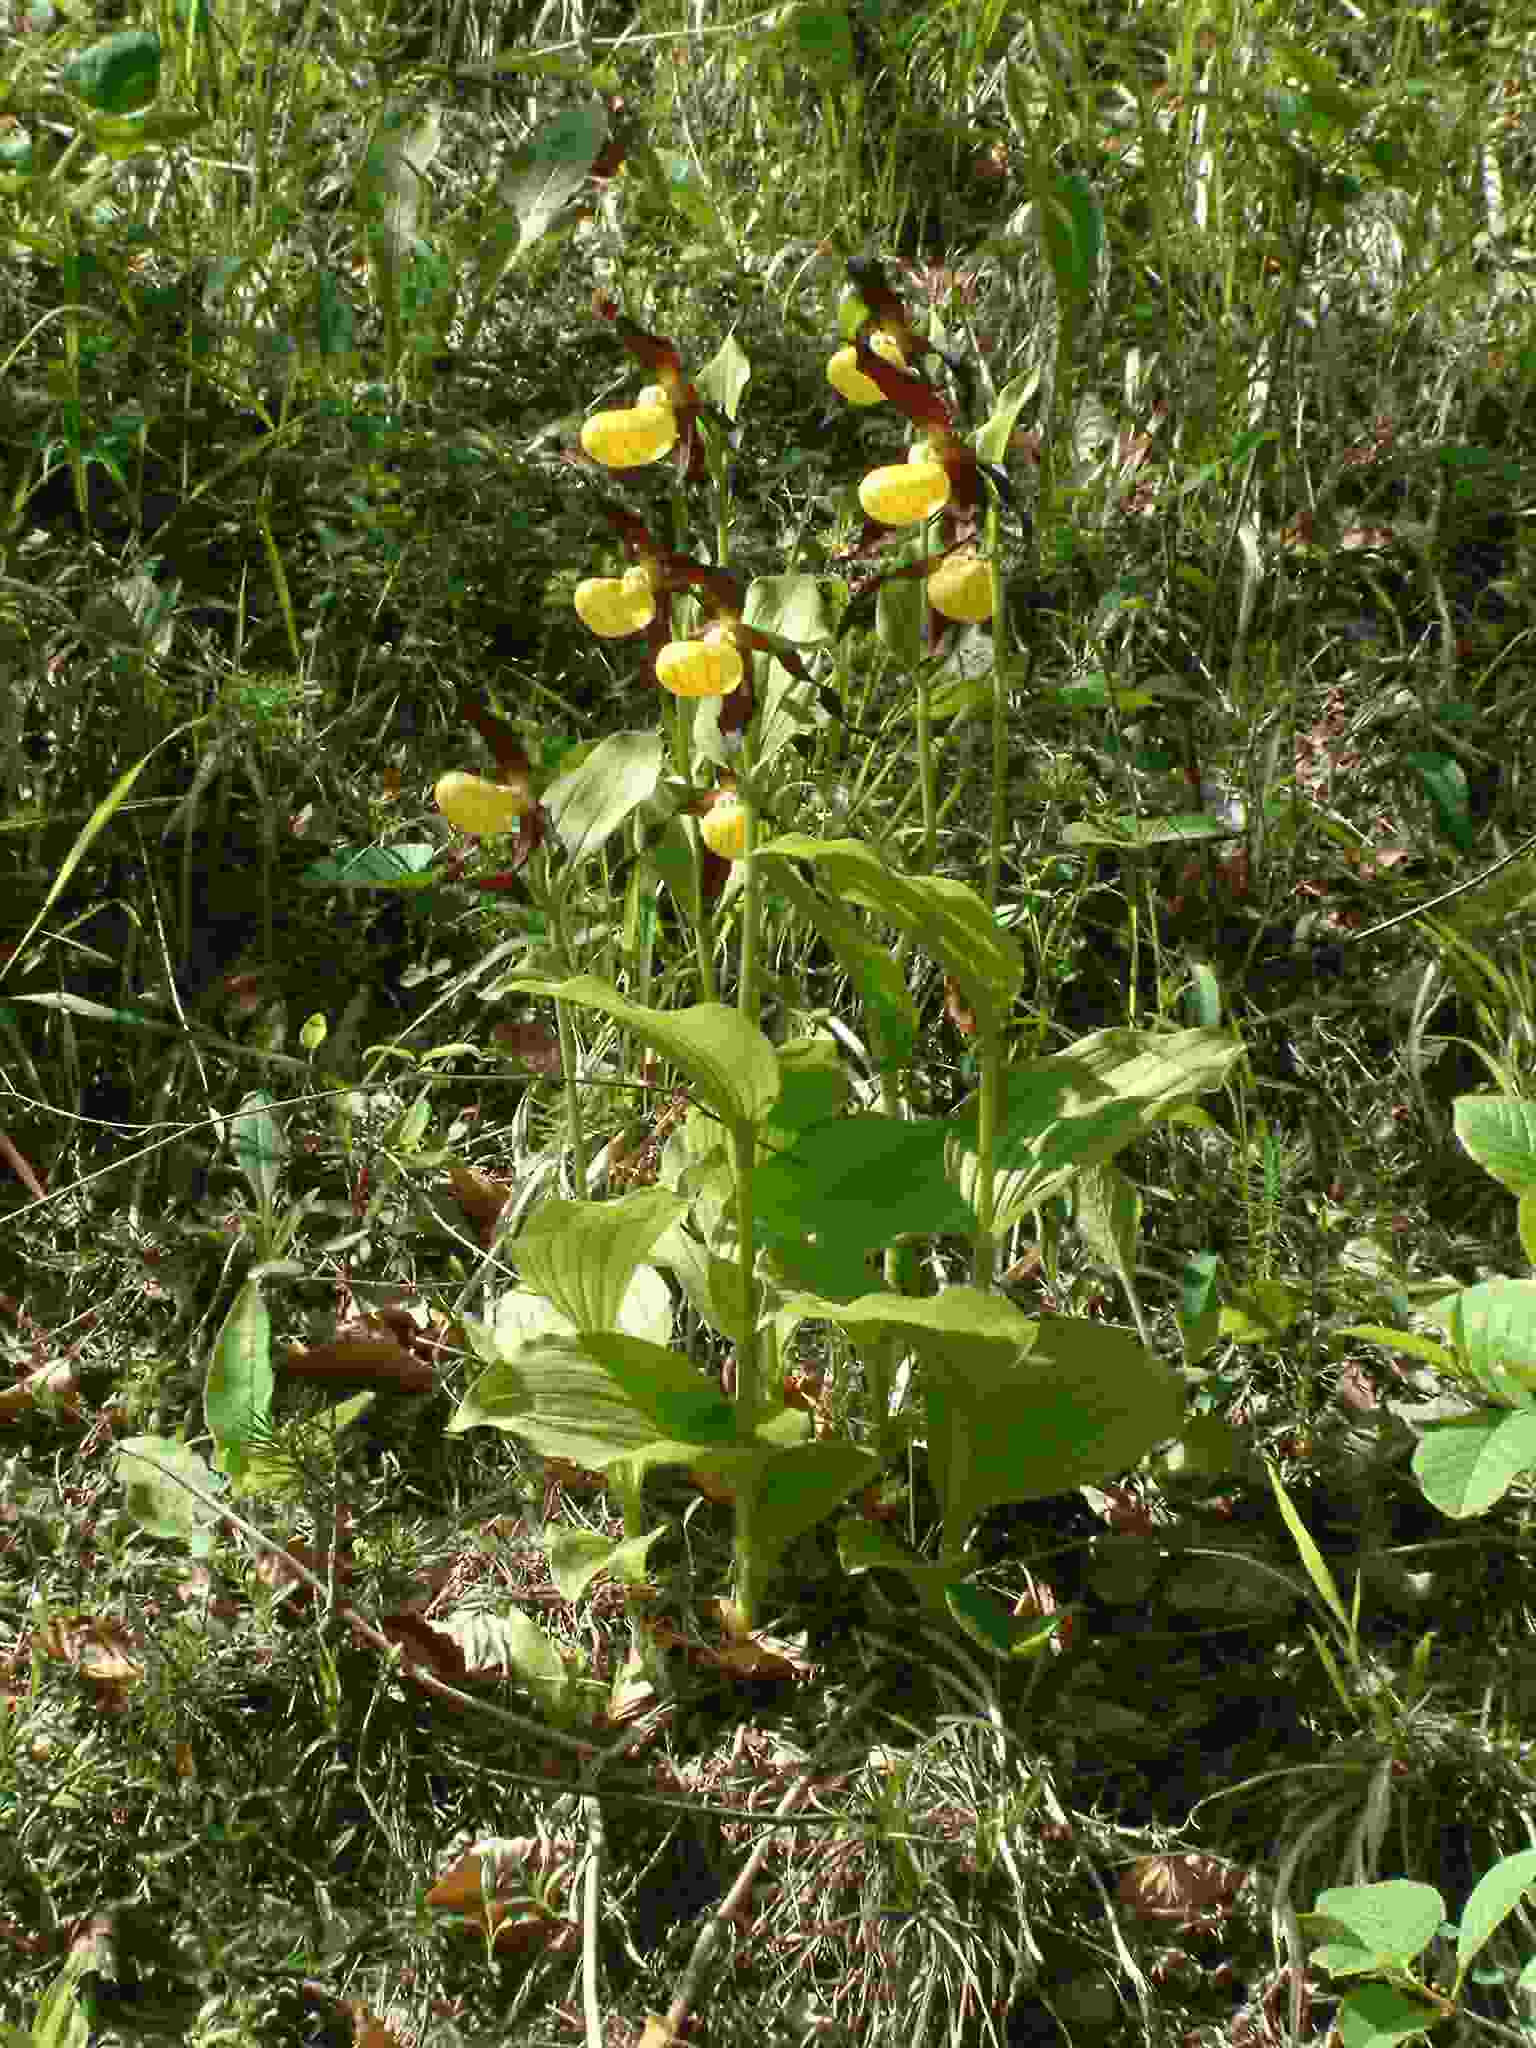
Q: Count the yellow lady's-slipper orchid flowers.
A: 8